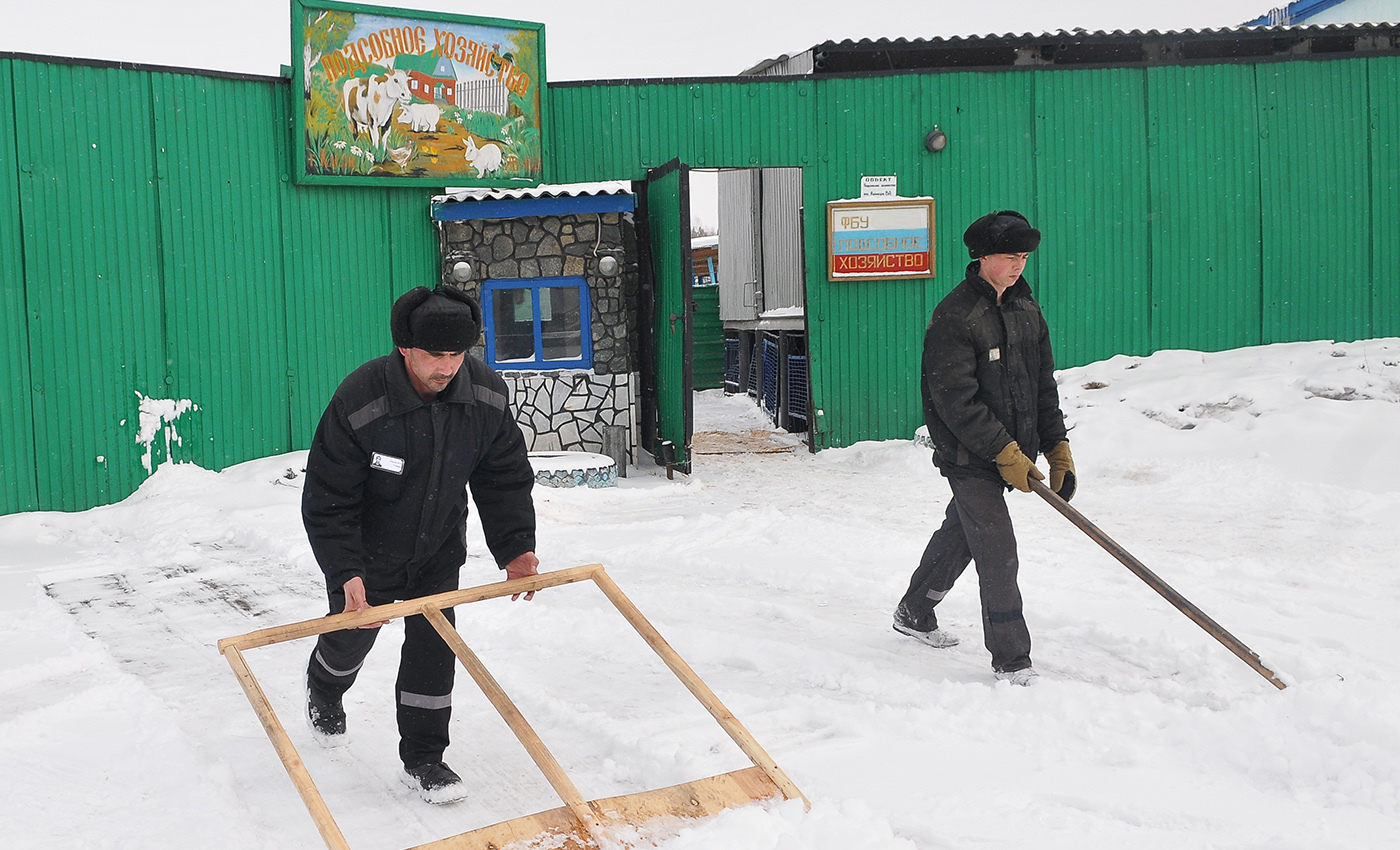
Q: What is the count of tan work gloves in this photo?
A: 2